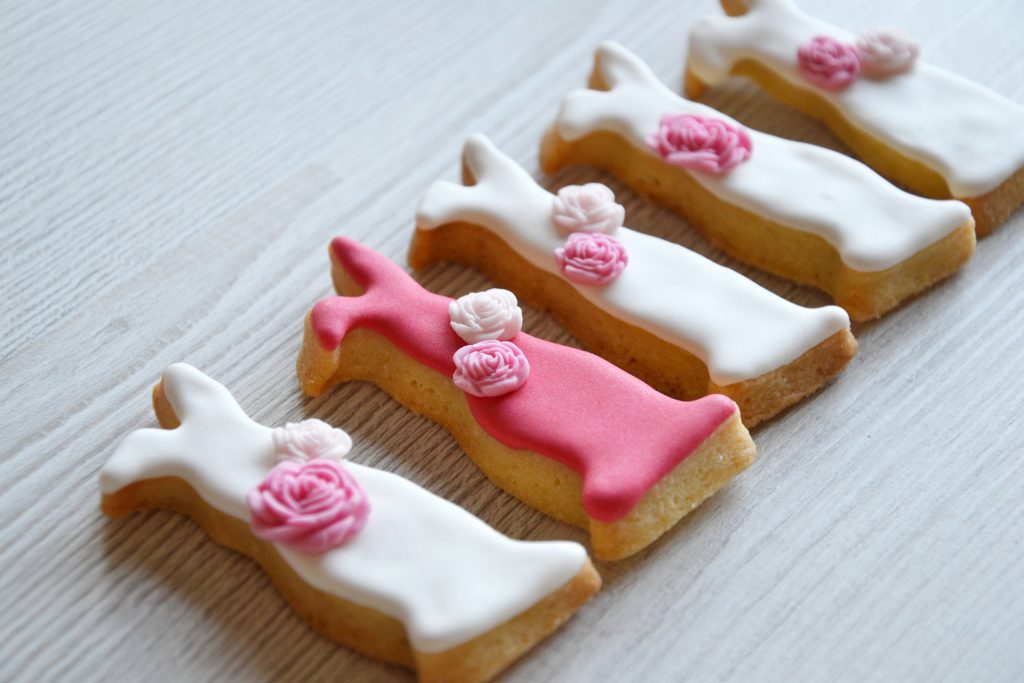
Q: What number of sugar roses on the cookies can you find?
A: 9